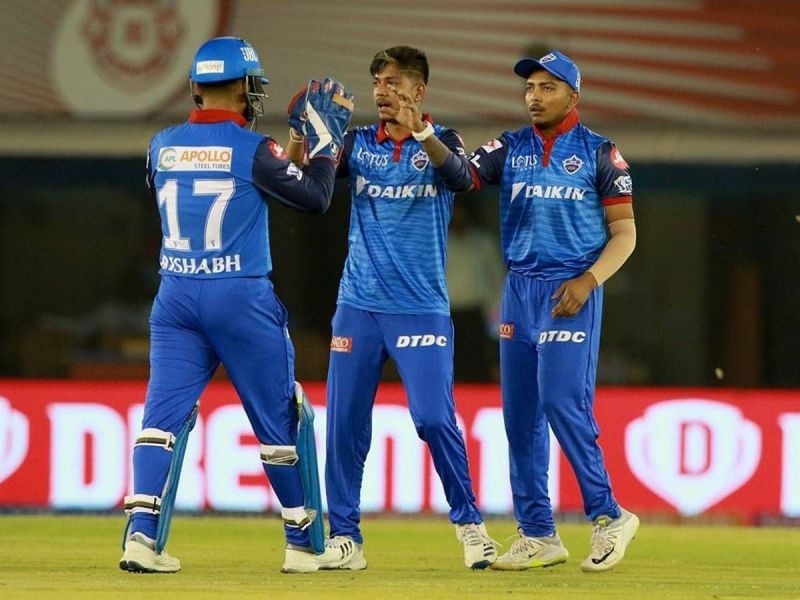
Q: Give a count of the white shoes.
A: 6